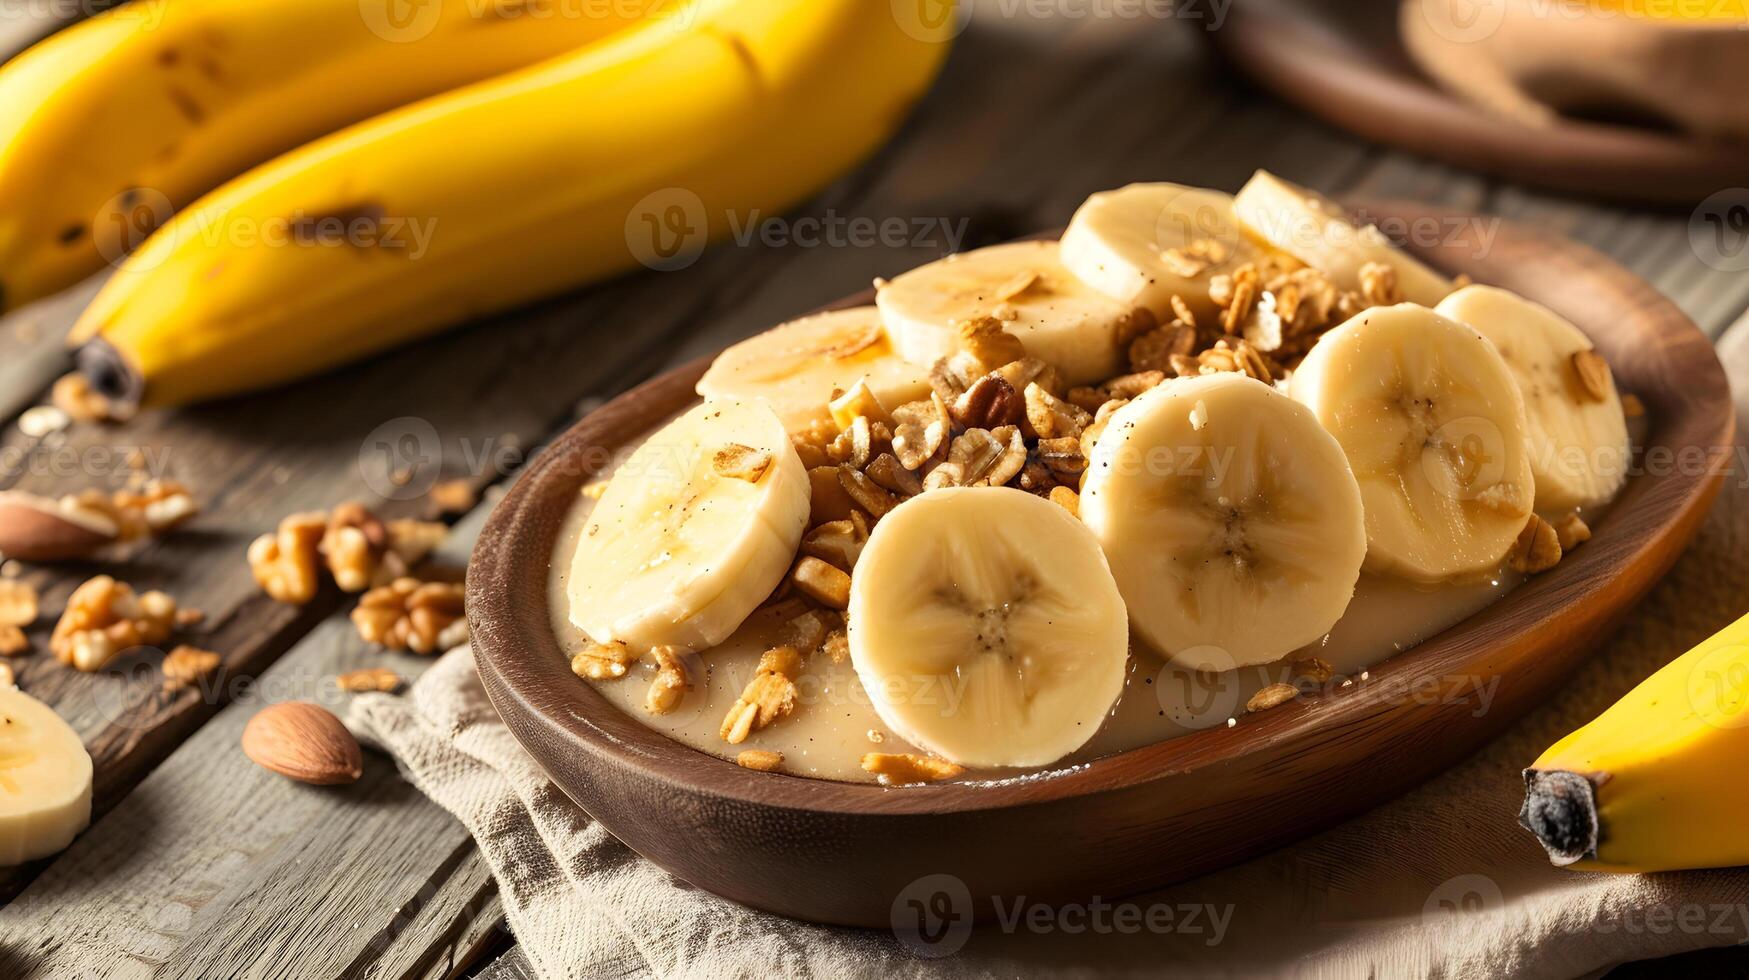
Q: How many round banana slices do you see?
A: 10